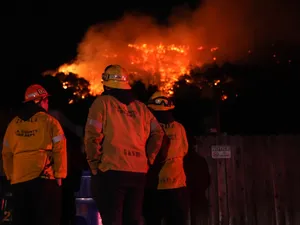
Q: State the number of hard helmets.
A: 3